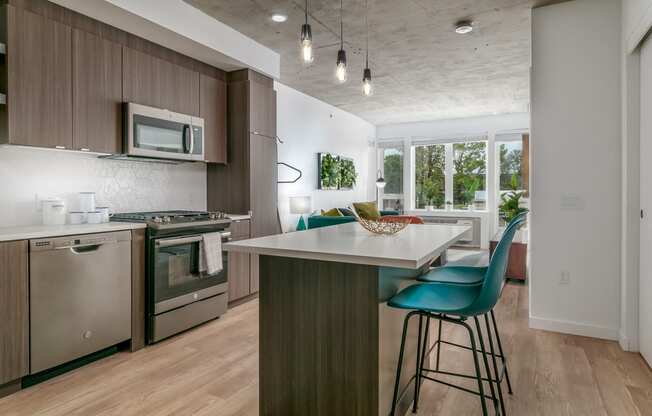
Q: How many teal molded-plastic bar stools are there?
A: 2